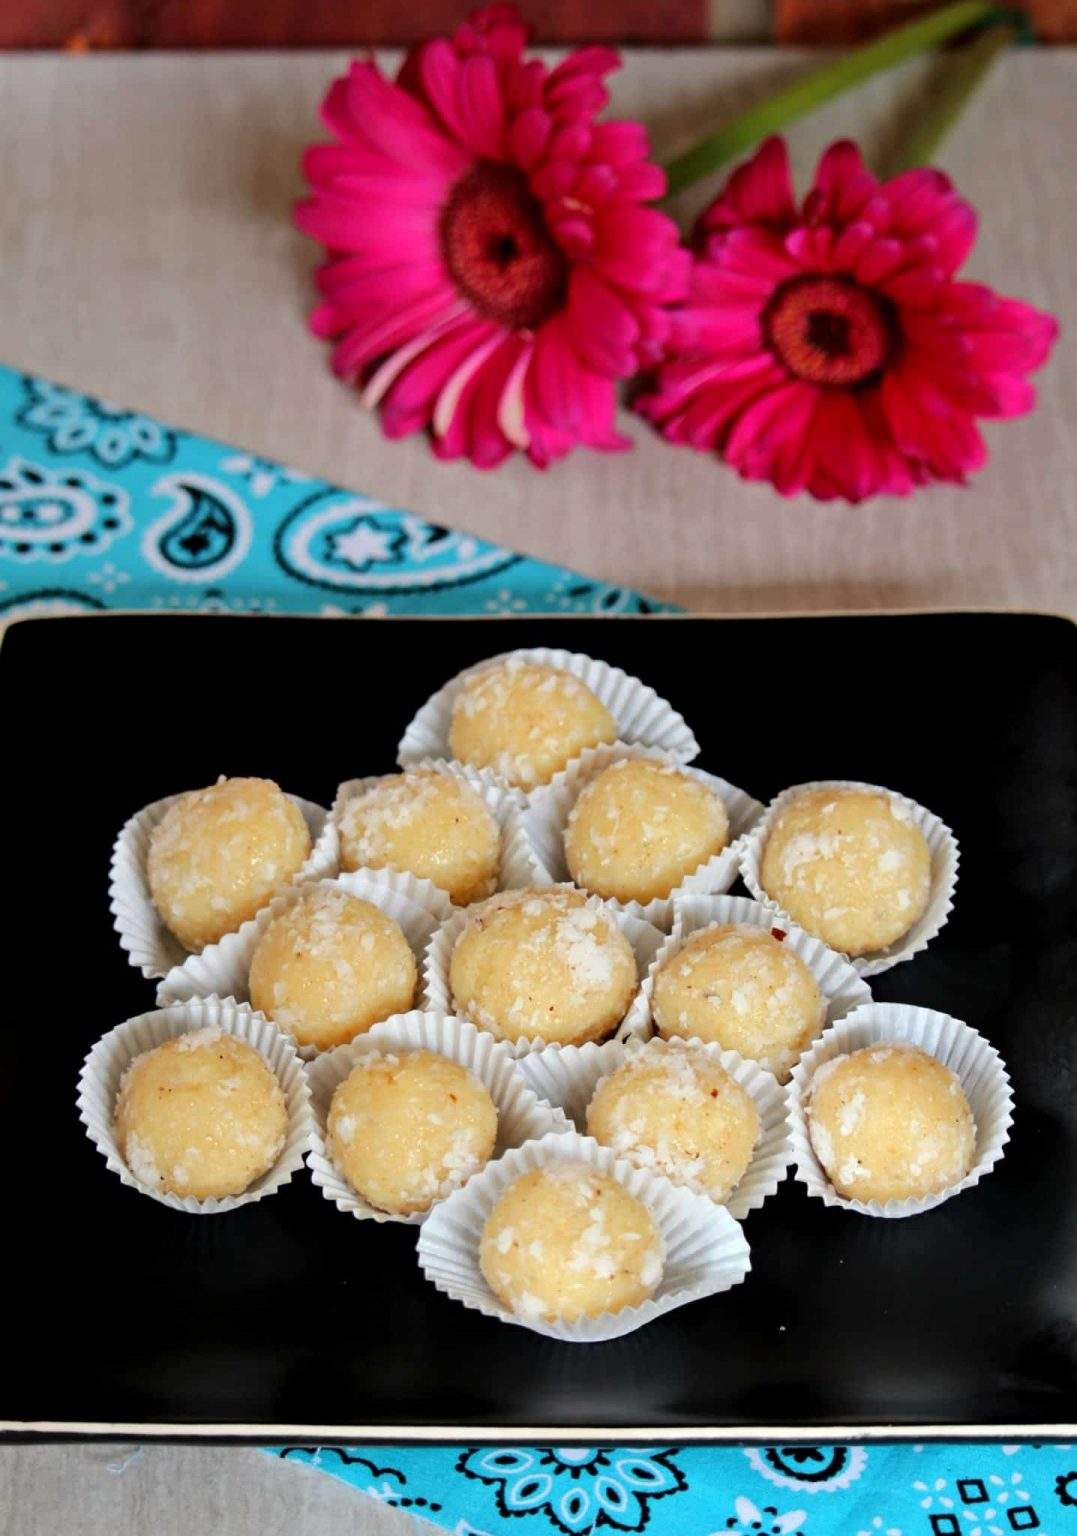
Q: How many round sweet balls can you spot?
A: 13